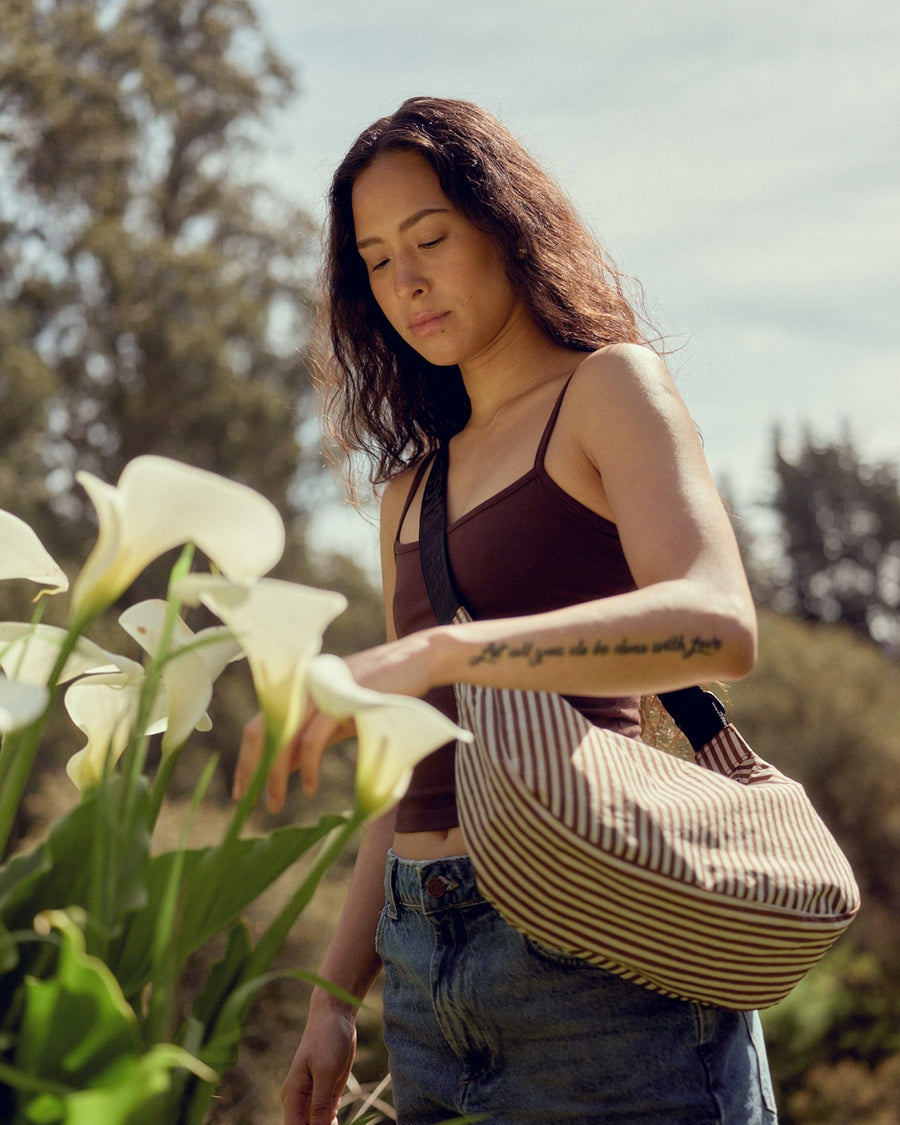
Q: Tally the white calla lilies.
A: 8